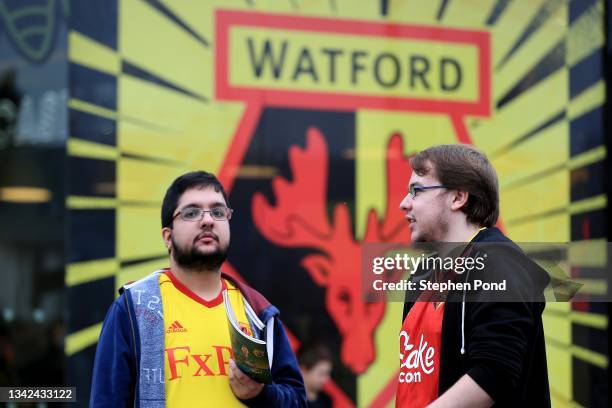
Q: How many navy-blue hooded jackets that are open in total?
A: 1